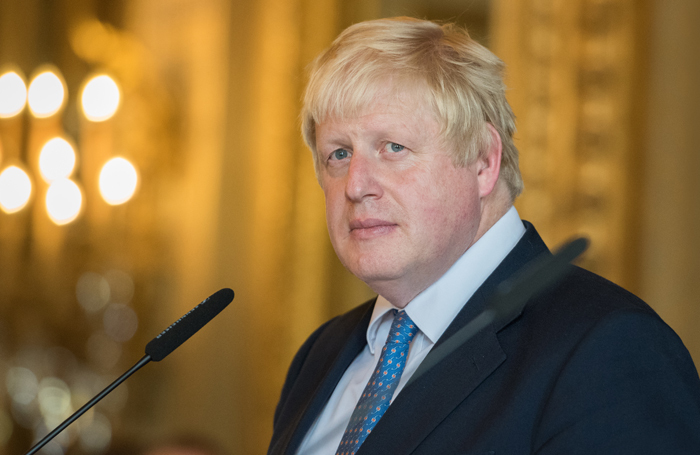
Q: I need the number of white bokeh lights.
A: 7